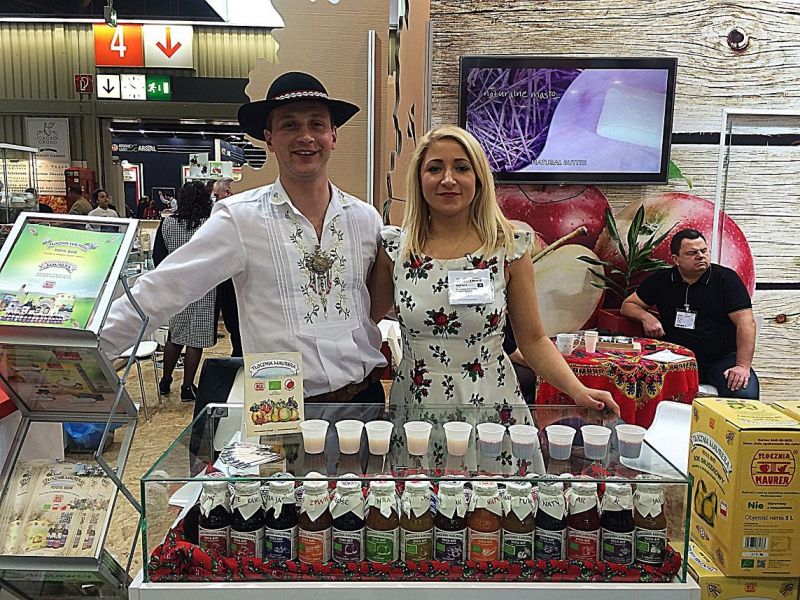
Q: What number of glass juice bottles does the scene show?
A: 14